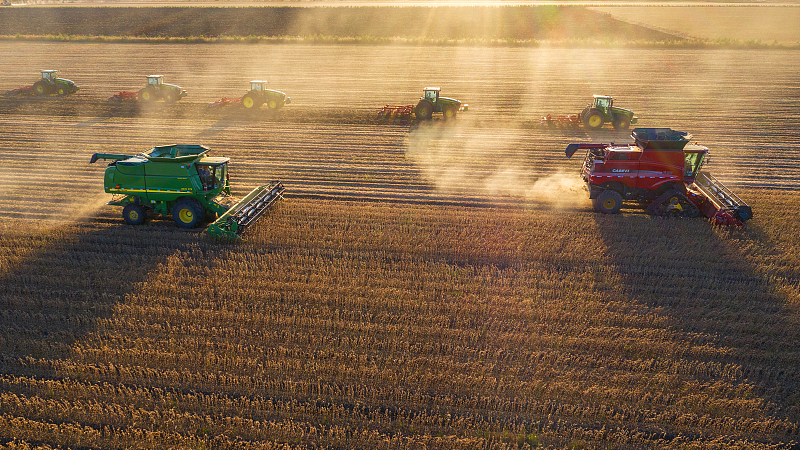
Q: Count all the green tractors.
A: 5